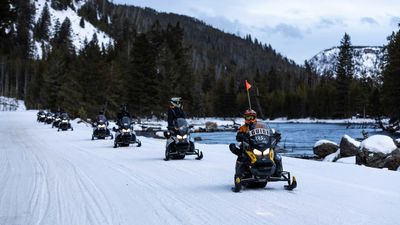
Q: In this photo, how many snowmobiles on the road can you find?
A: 8